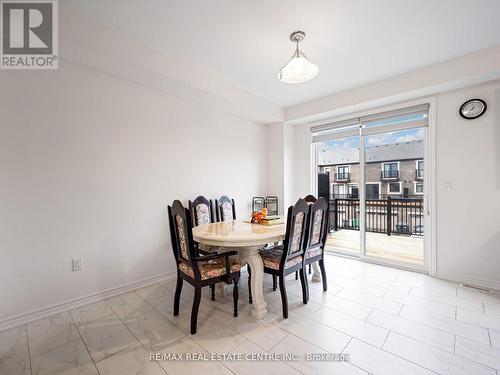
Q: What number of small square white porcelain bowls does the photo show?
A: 0